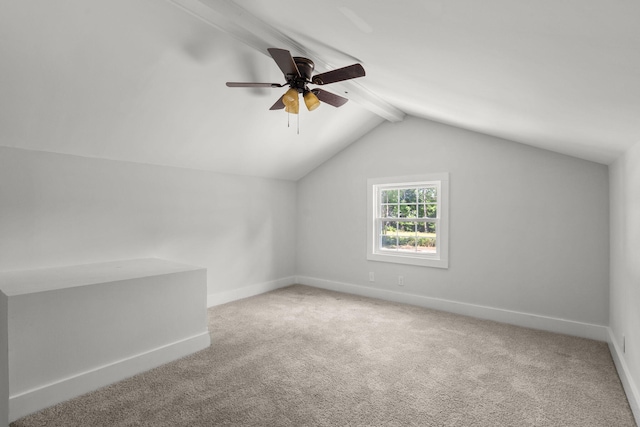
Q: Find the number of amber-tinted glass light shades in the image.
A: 3